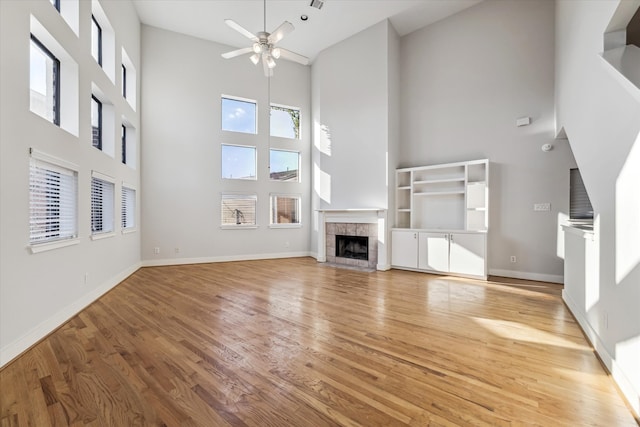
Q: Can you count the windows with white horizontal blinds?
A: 3